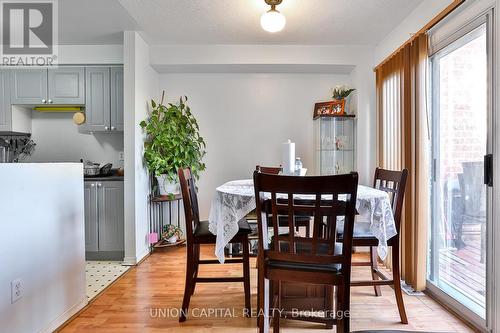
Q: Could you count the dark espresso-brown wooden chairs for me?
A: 4